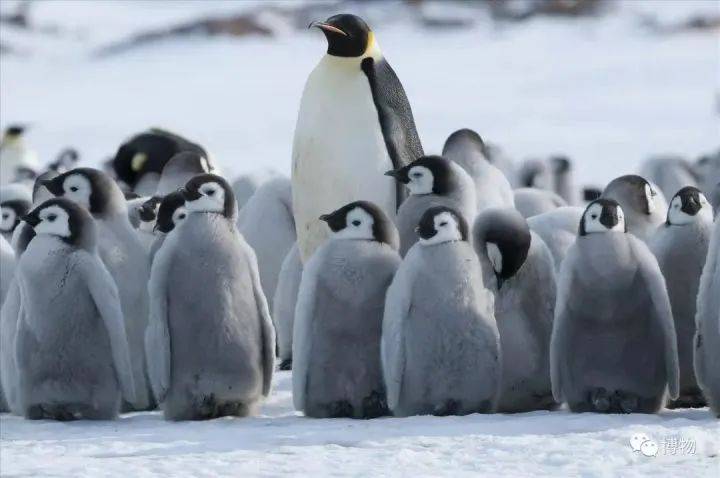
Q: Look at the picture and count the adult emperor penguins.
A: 3